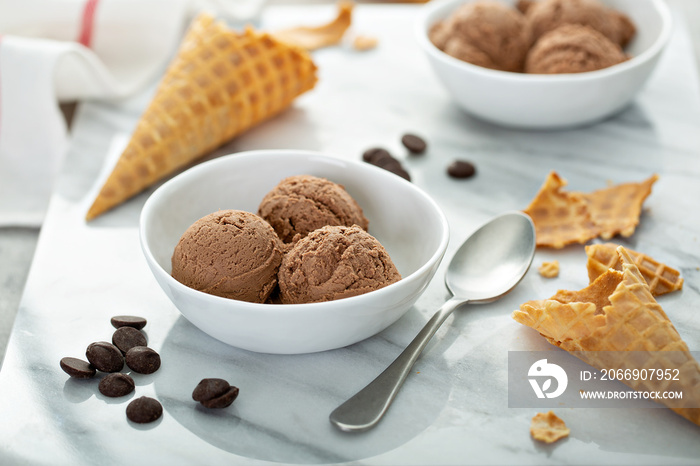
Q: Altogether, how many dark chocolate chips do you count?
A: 14